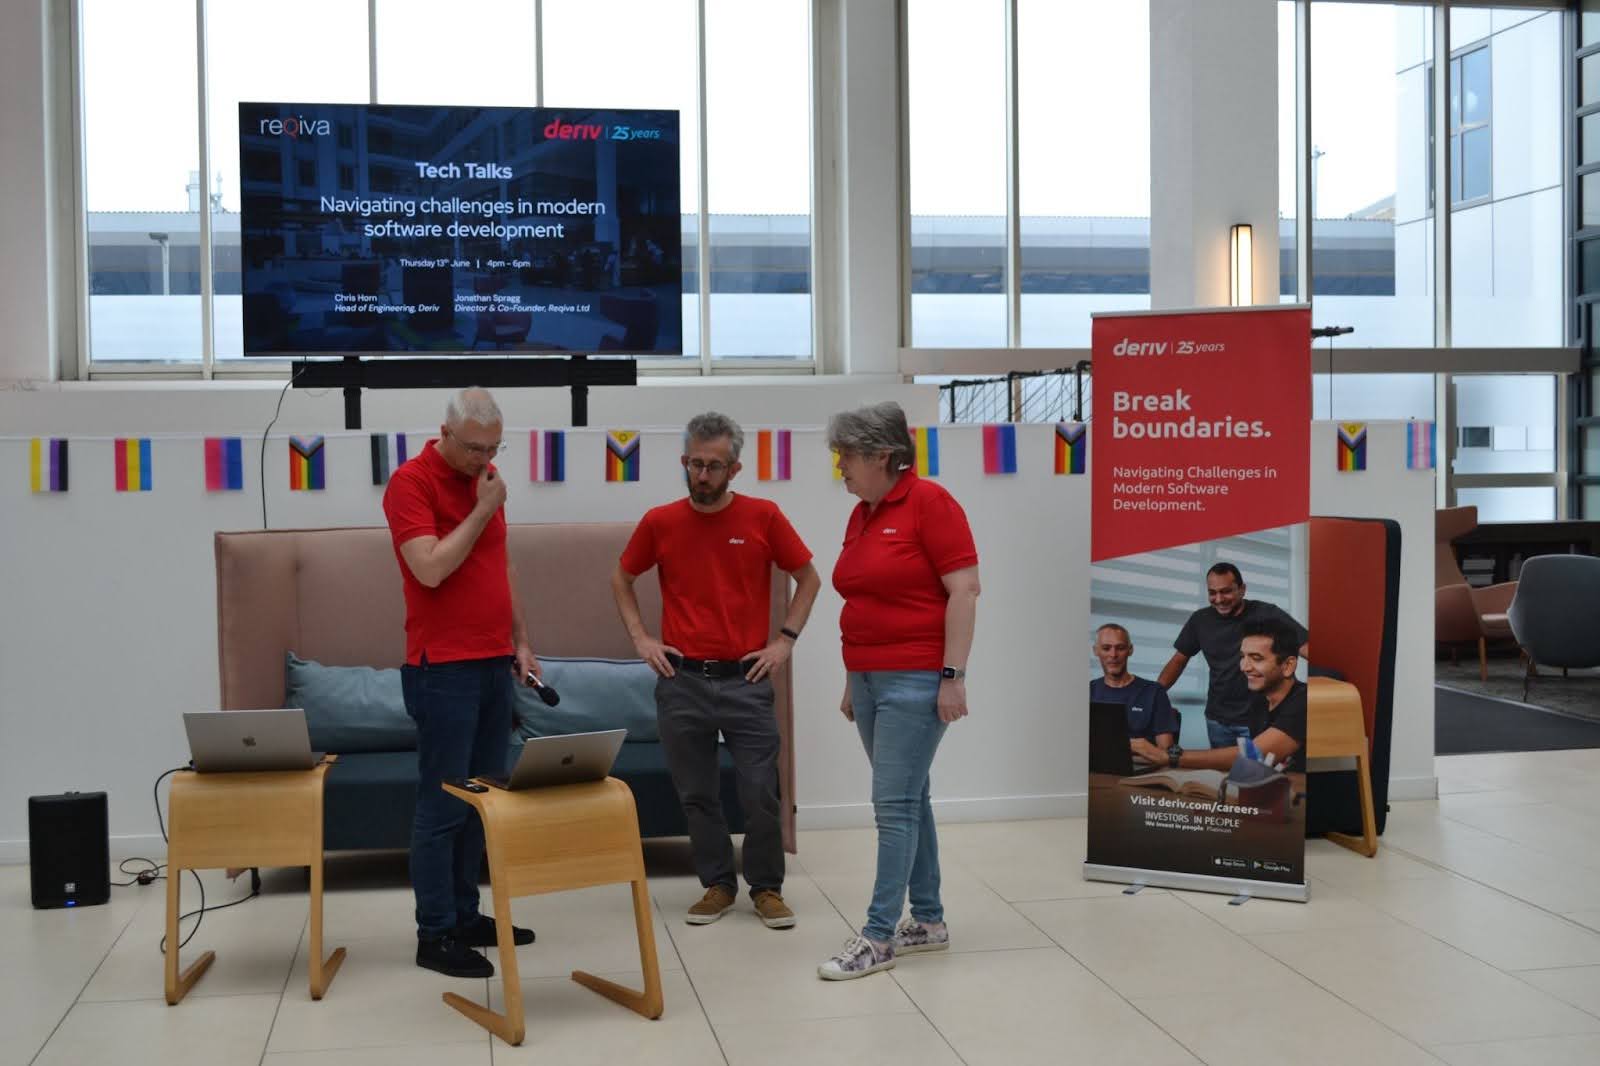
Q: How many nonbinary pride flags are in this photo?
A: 1